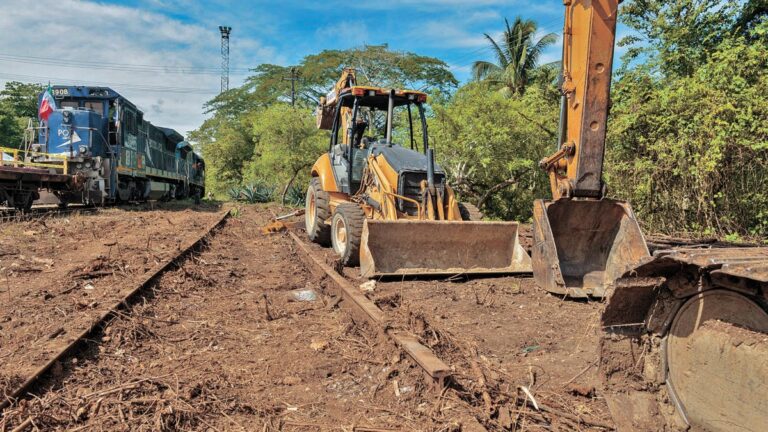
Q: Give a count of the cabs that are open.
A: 1